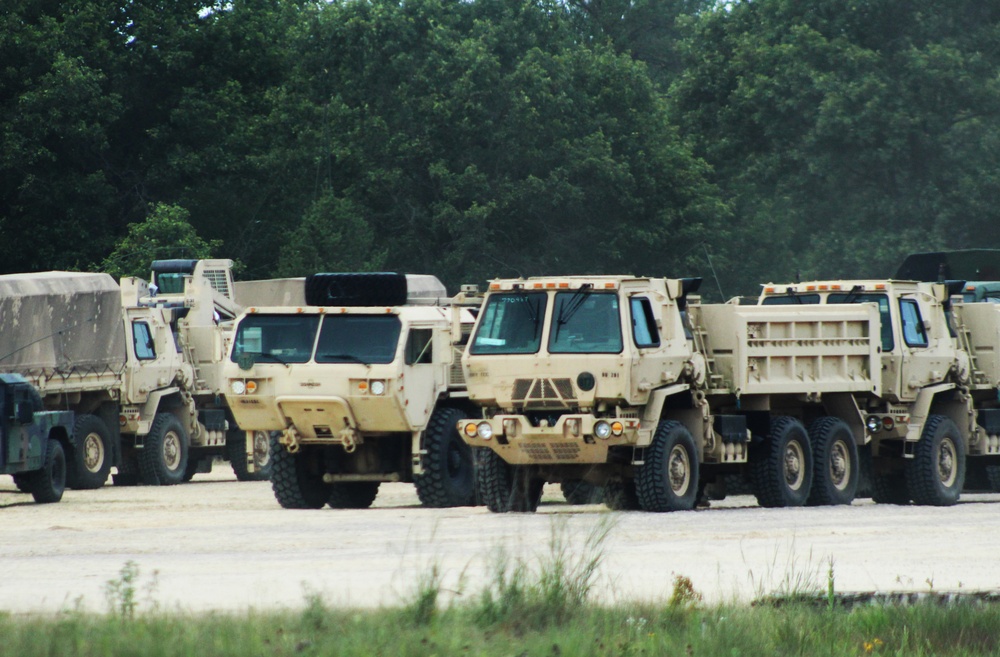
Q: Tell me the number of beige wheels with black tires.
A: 7